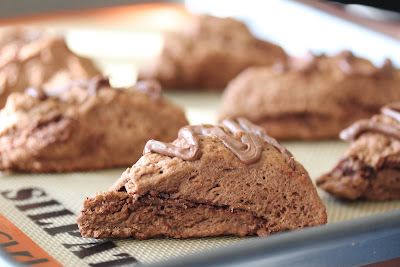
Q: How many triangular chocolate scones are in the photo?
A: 6